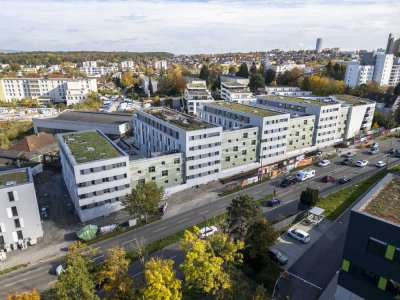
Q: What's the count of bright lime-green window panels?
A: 3